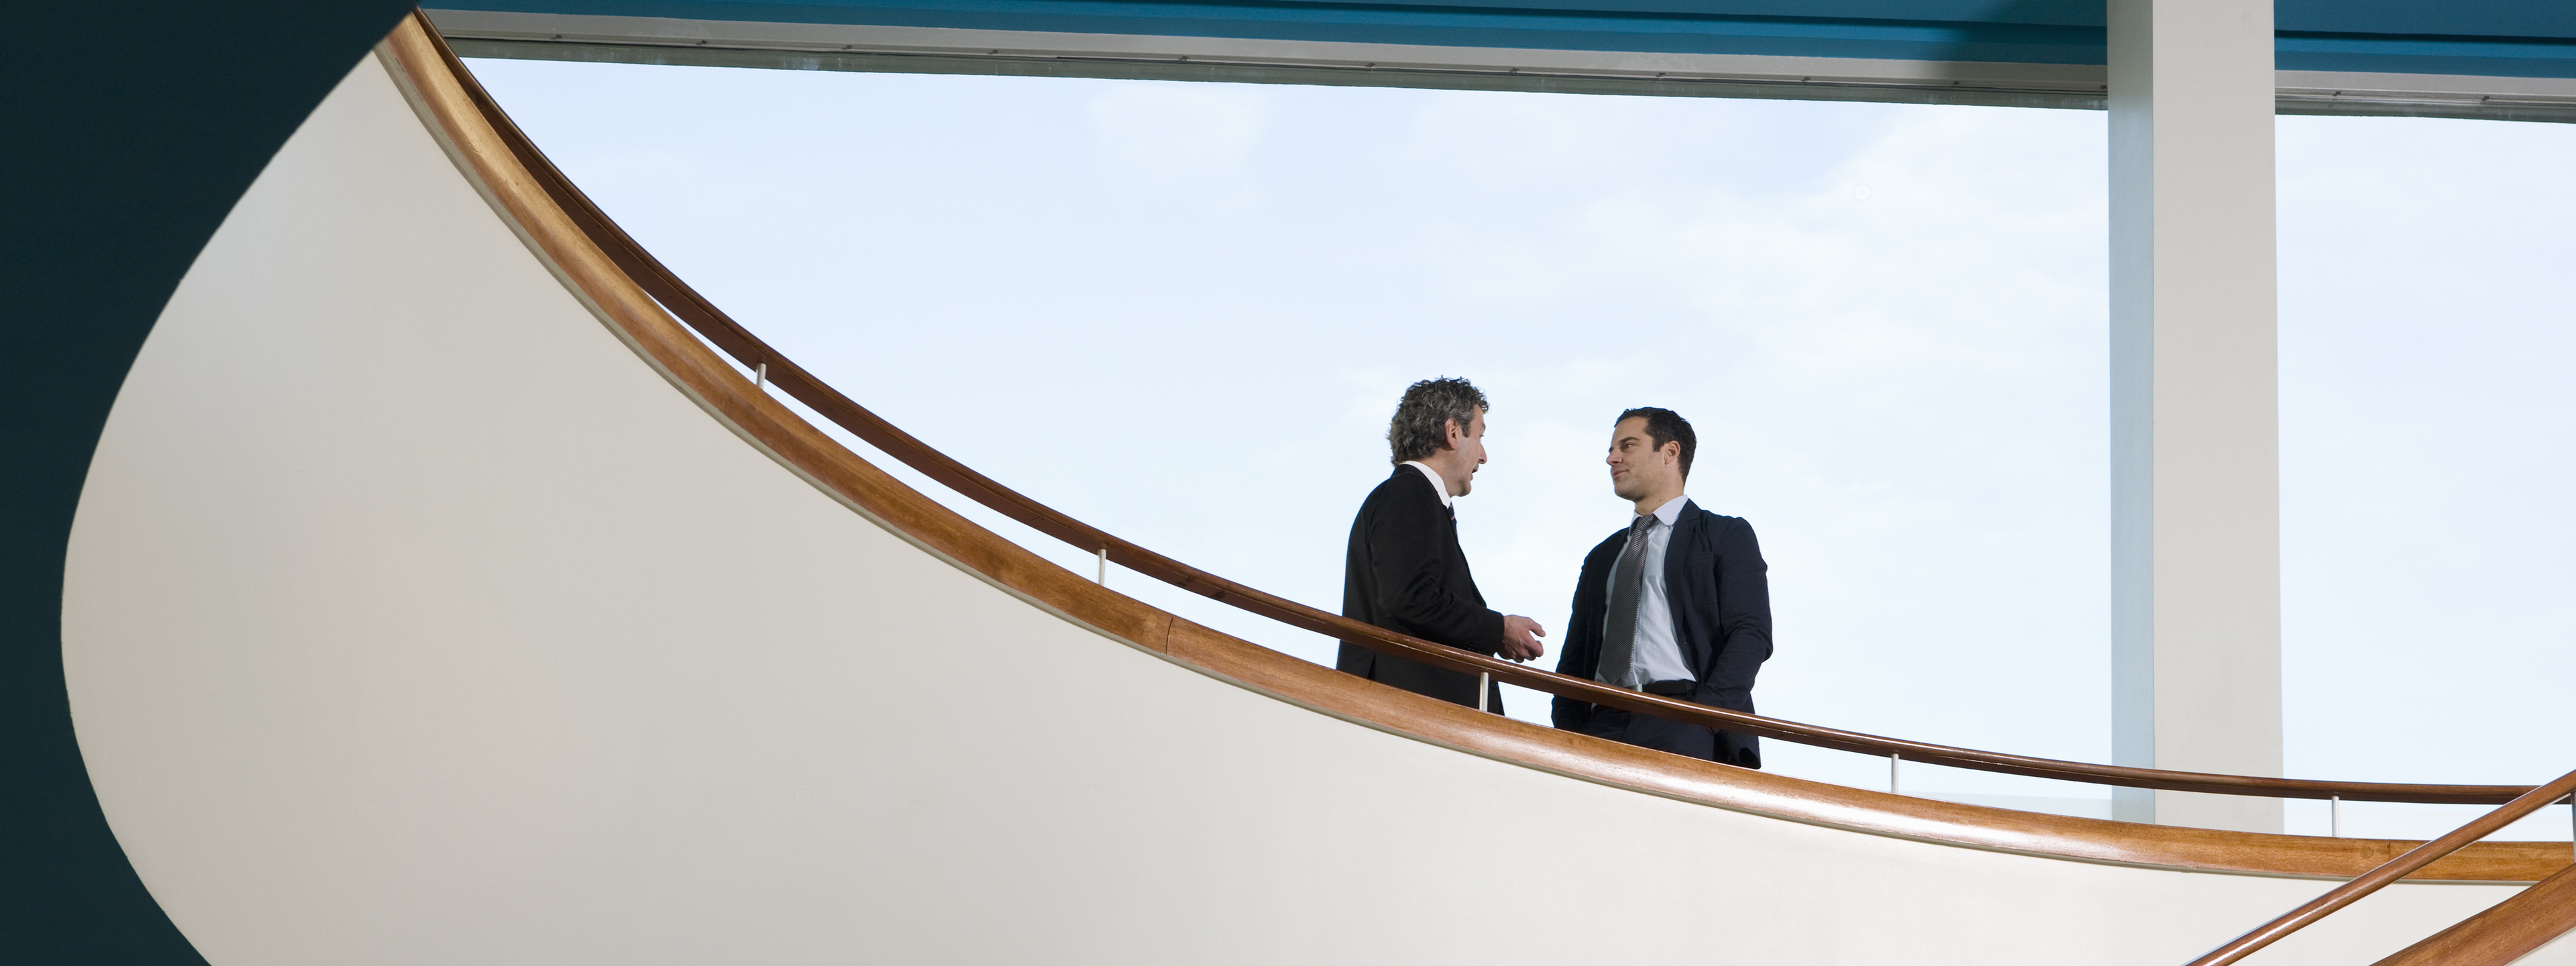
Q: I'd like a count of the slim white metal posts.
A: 5